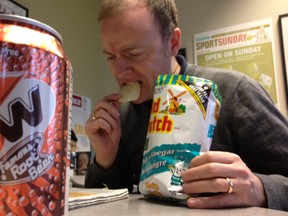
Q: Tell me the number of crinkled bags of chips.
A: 1